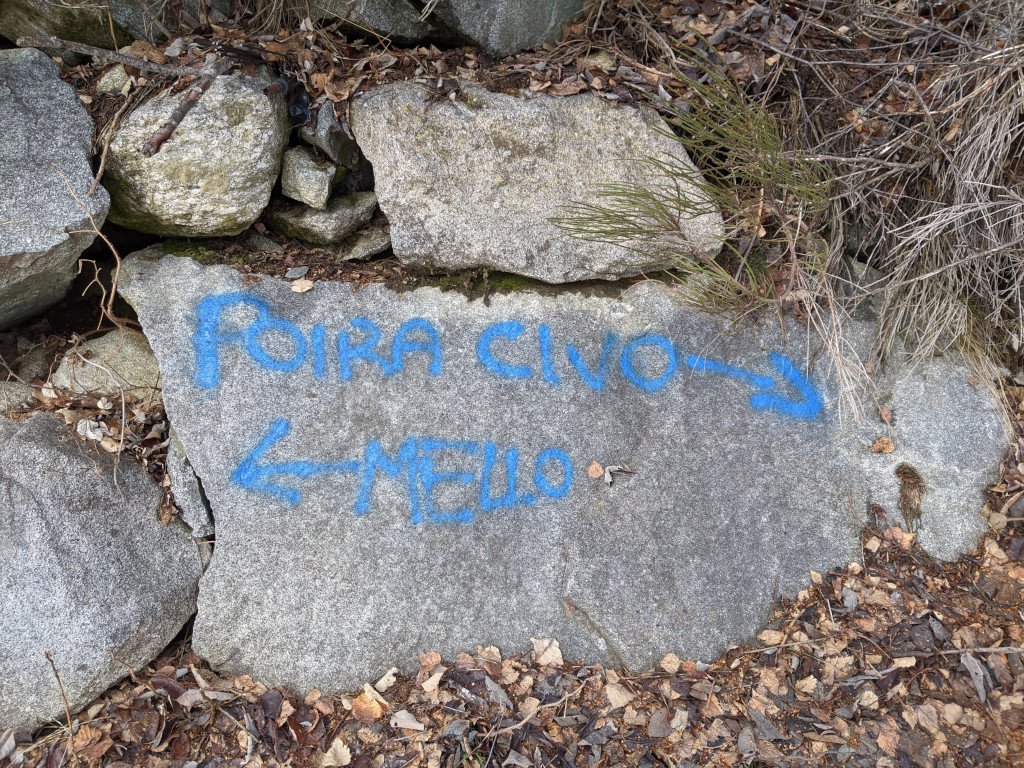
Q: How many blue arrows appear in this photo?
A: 2